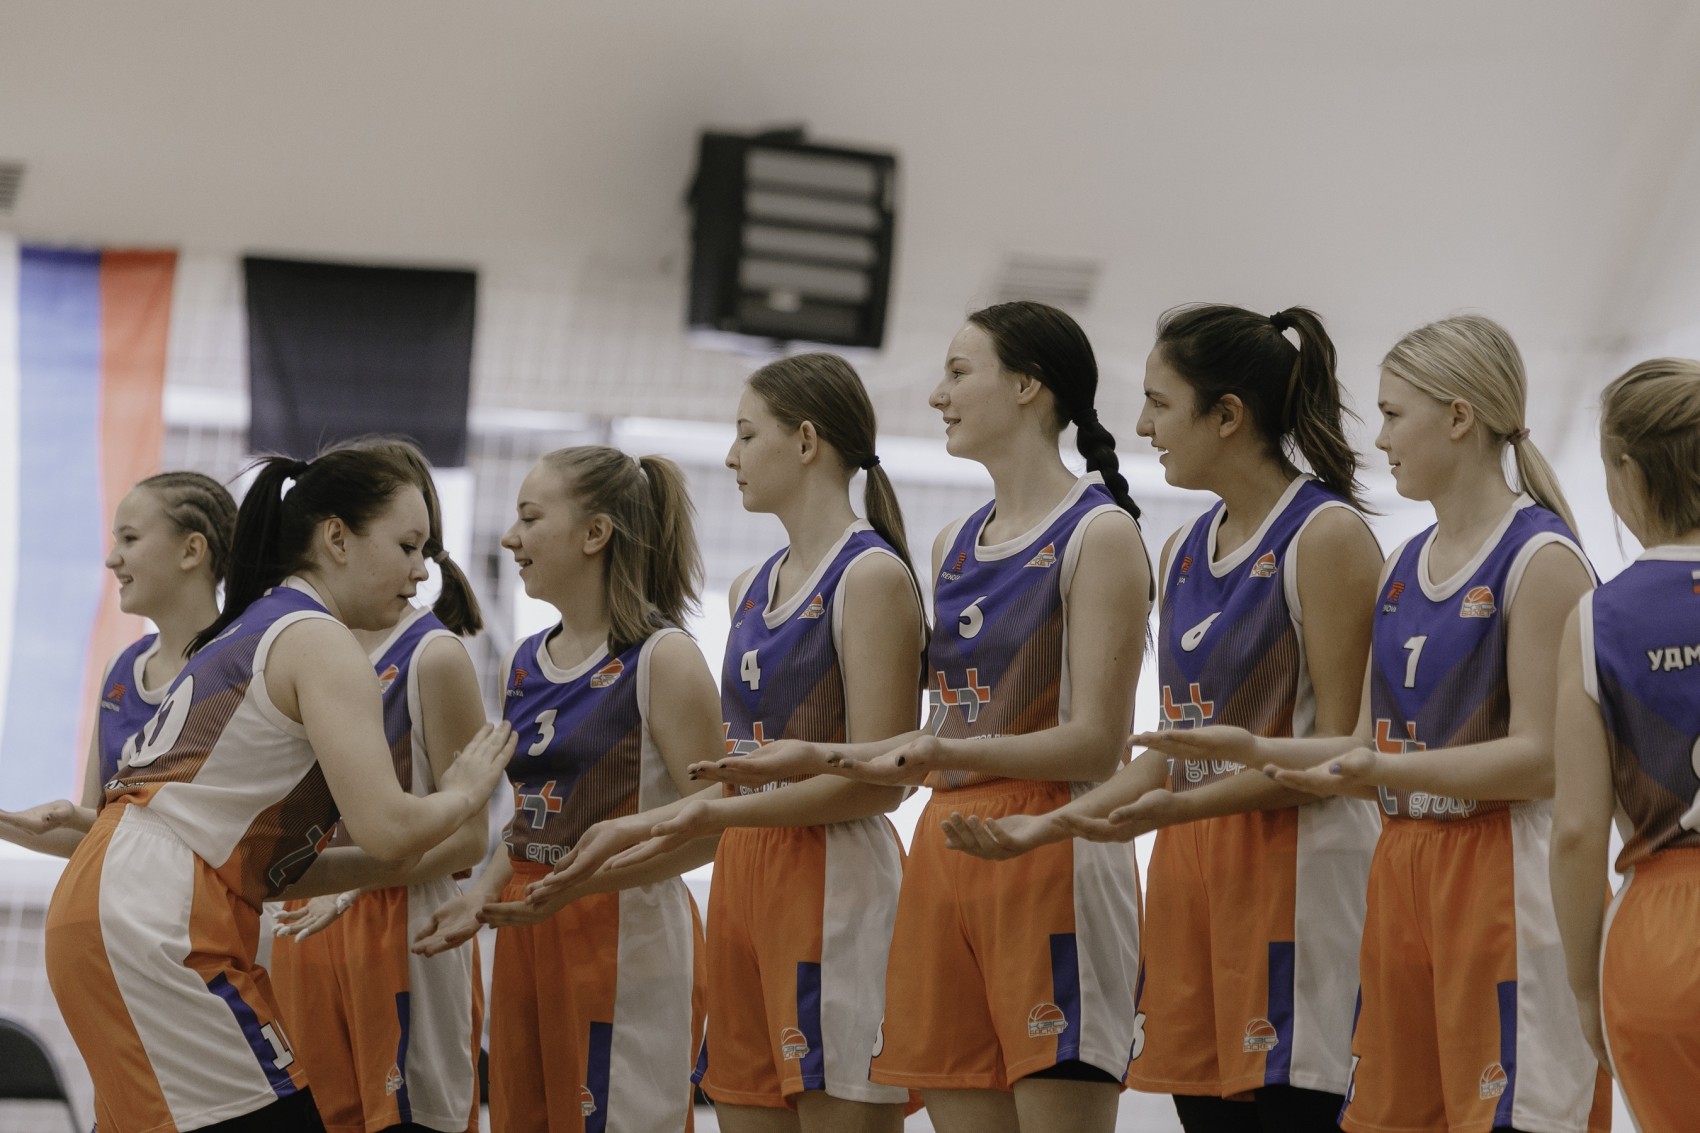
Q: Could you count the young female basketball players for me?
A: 9